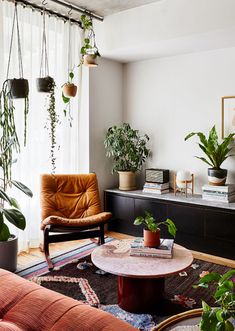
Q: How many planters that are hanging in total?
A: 4